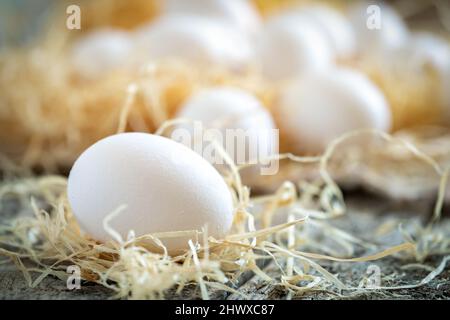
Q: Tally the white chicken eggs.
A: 10